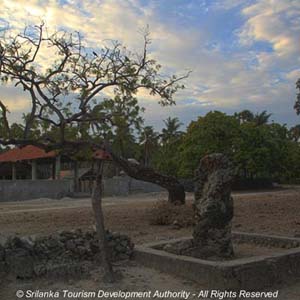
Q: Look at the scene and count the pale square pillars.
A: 3